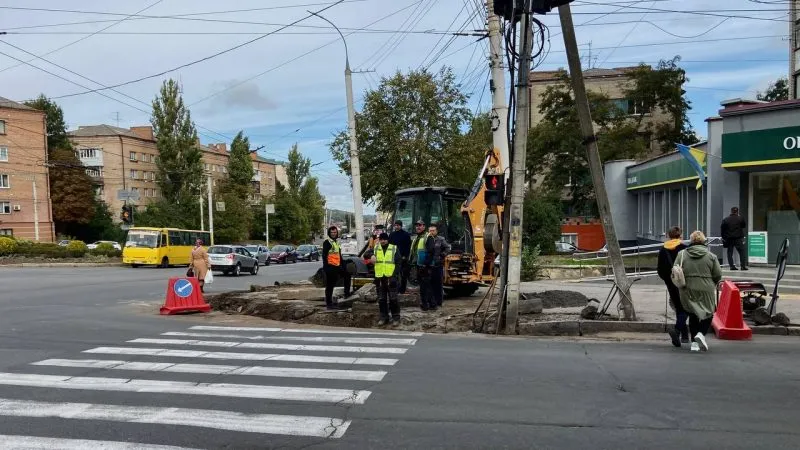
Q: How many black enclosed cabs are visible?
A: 1